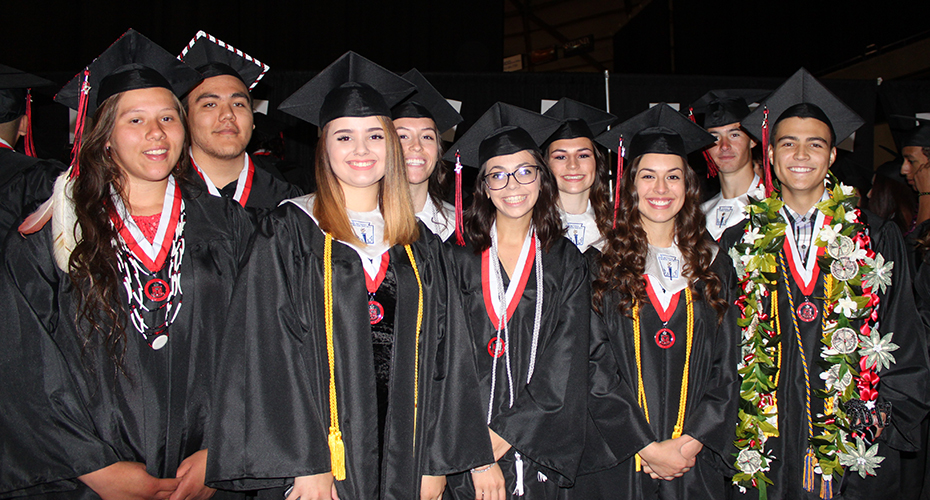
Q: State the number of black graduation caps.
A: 11